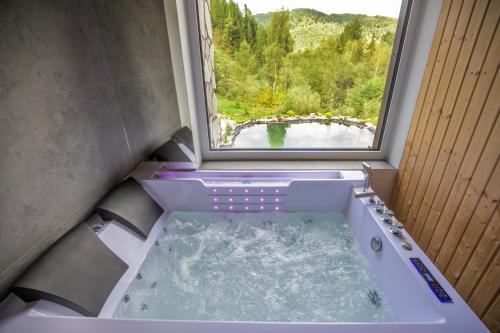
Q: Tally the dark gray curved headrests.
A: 2